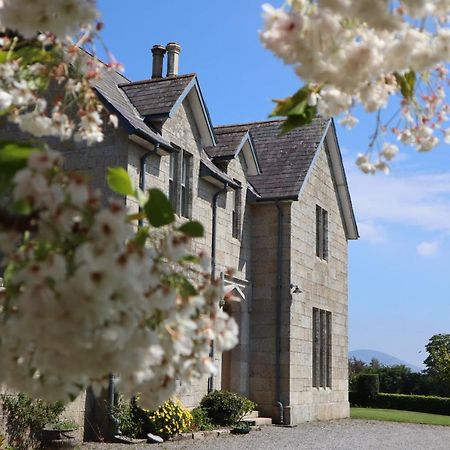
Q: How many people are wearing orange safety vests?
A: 0